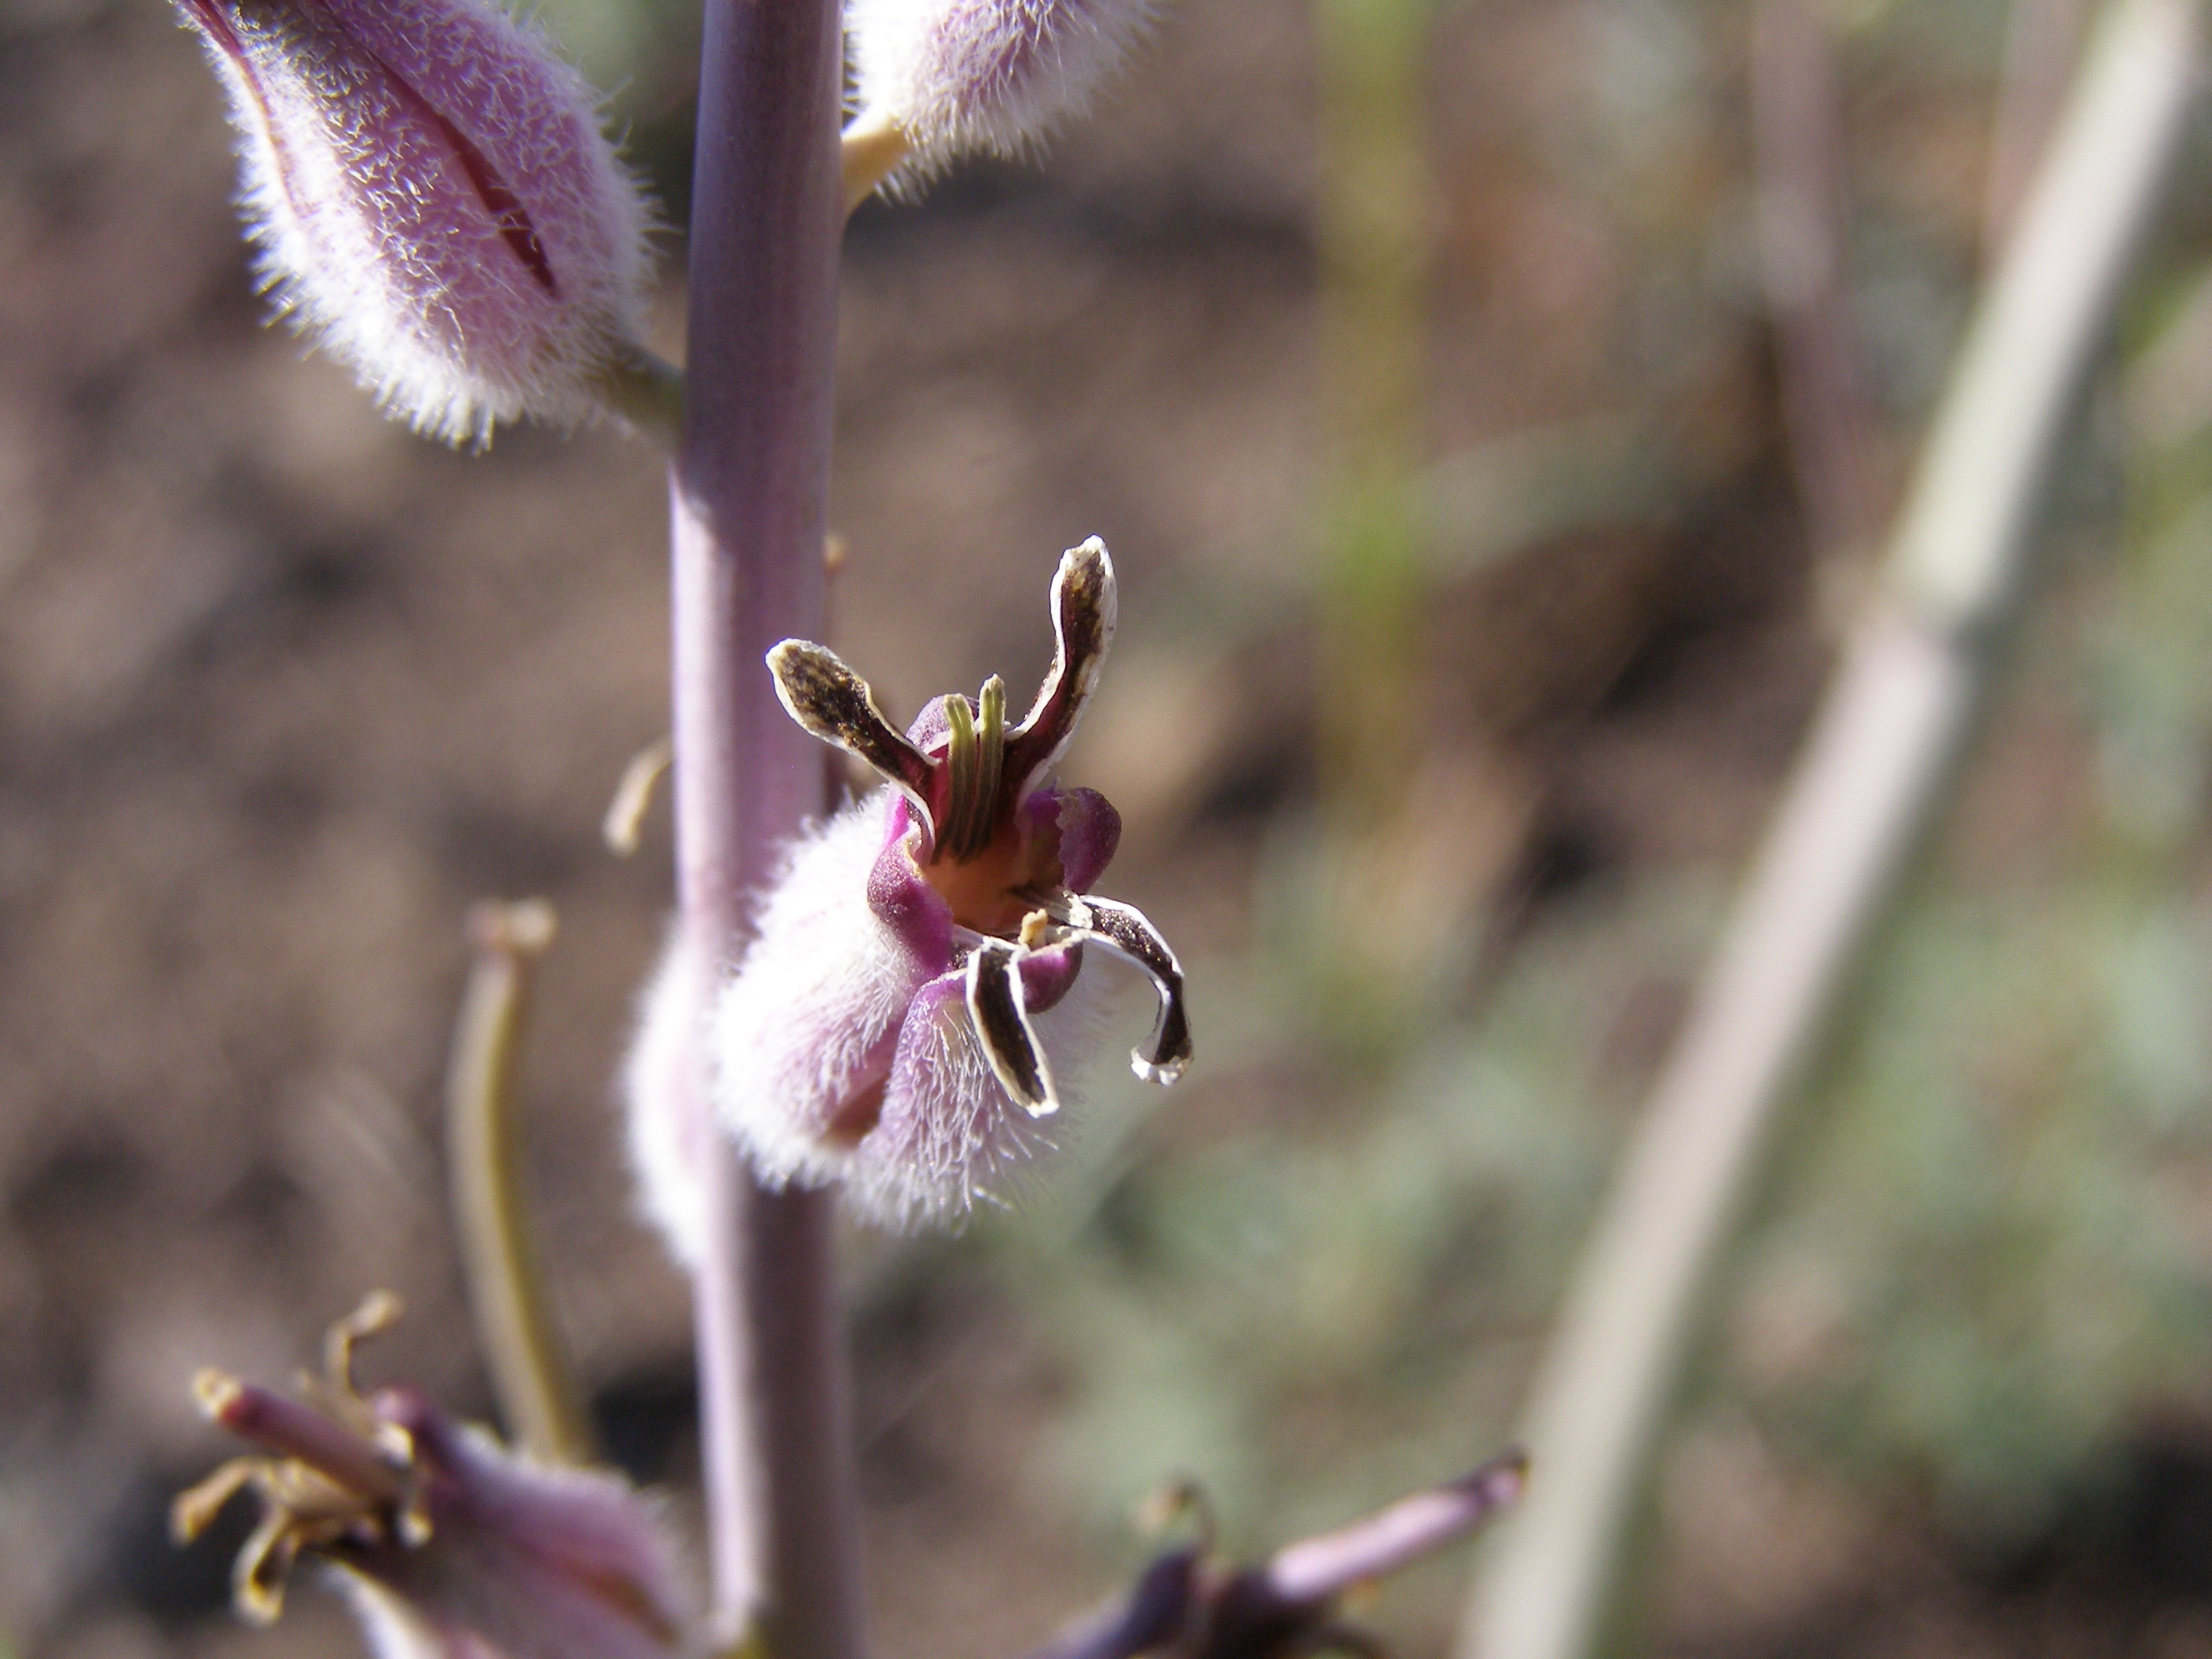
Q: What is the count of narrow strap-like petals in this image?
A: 4